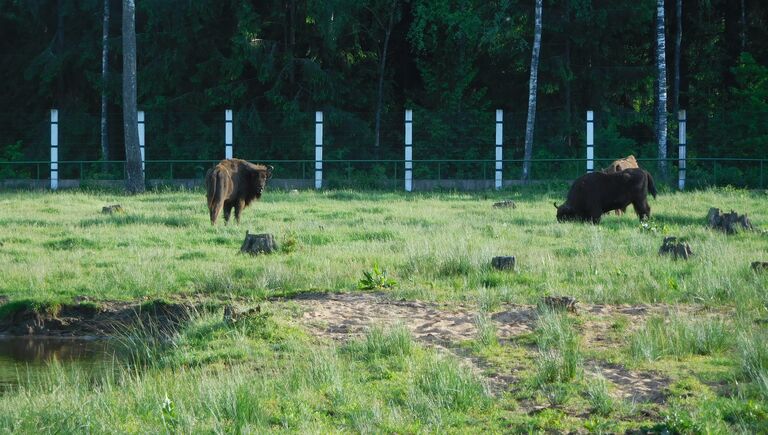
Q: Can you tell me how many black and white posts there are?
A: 8